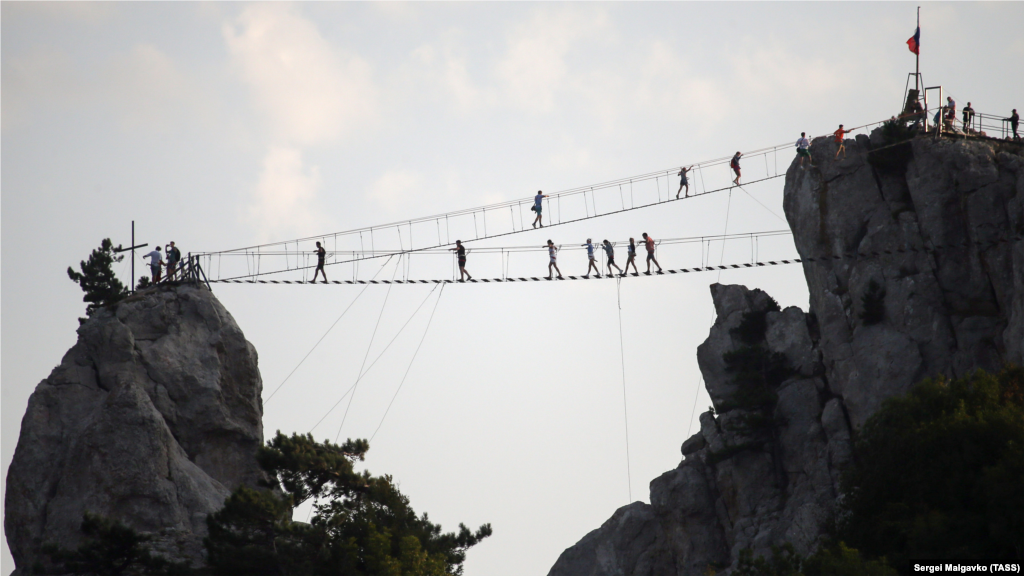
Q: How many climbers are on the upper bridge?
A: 5